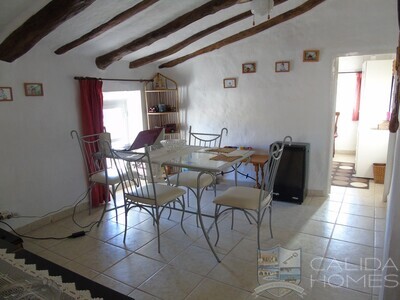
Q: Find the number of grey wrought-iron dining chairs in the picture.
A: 4